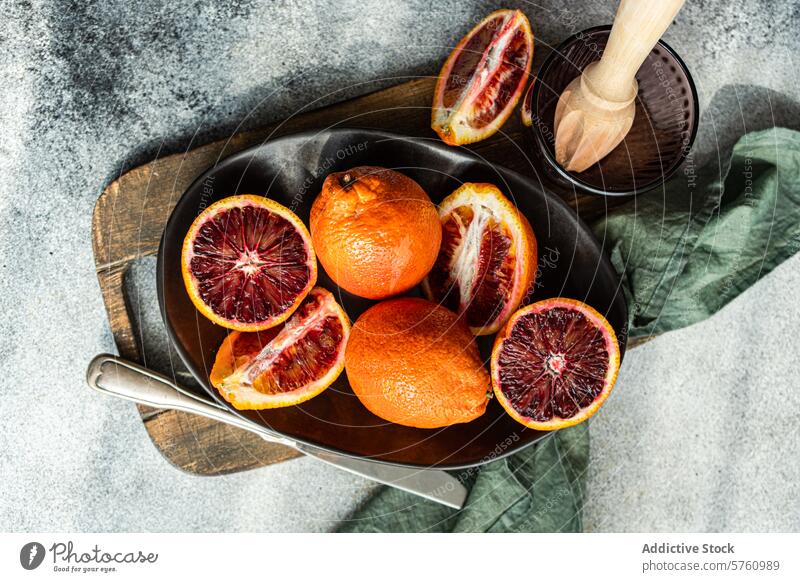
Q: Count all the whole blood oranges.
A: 2